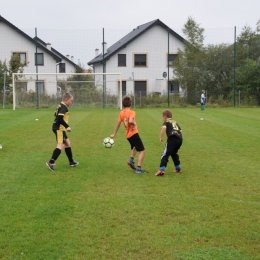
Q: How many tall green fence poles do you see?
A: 4